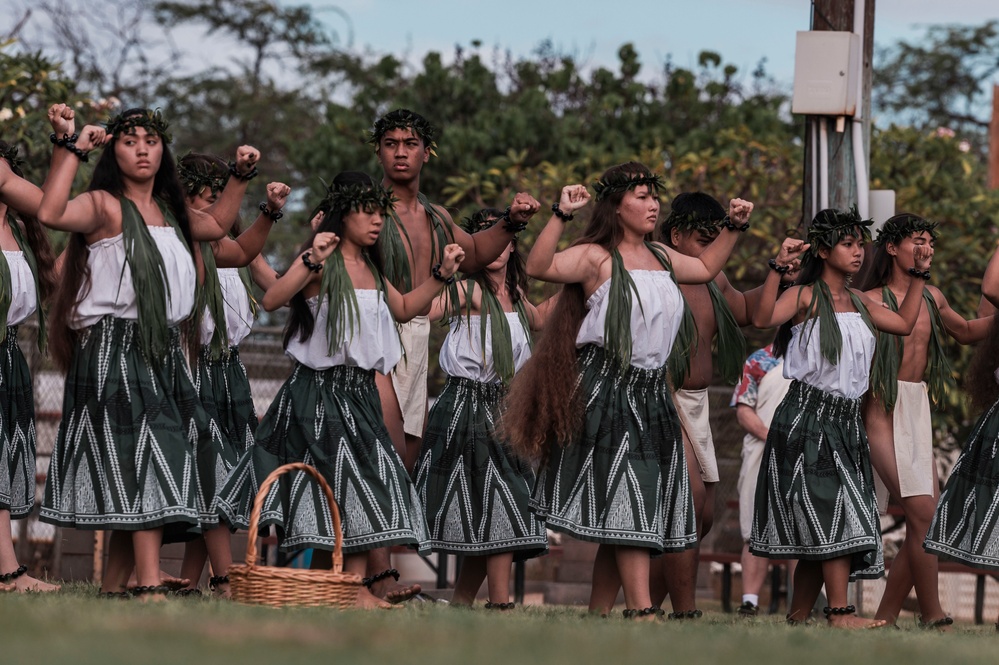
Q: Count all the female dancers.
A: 8